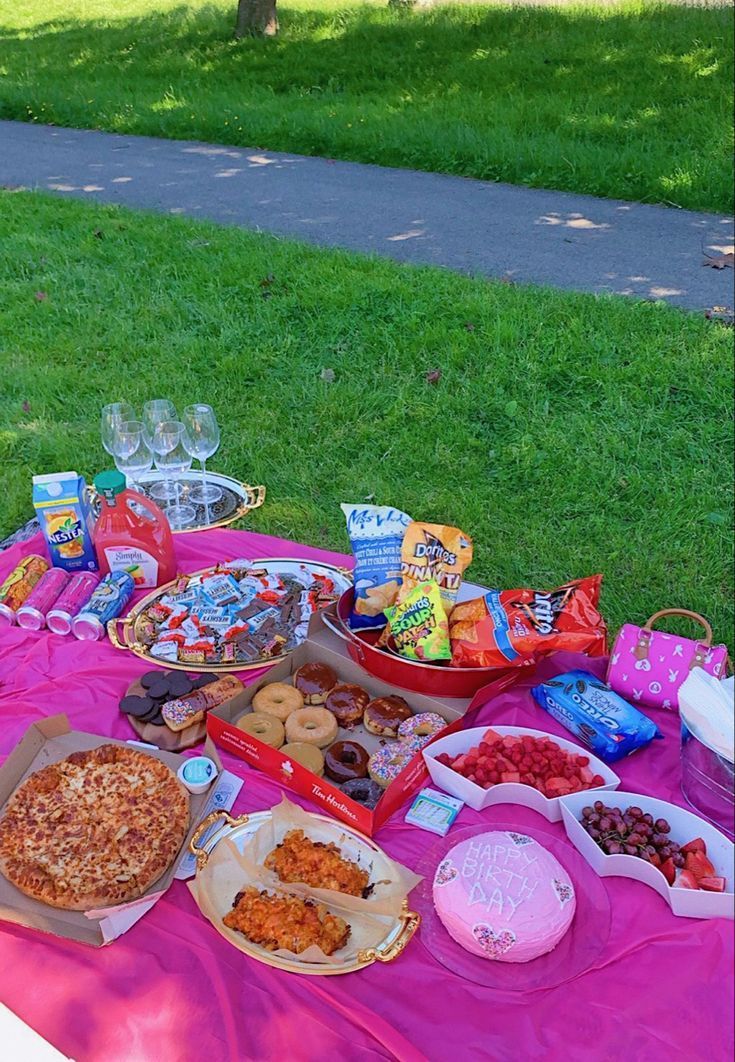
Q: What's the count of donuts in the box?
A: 11